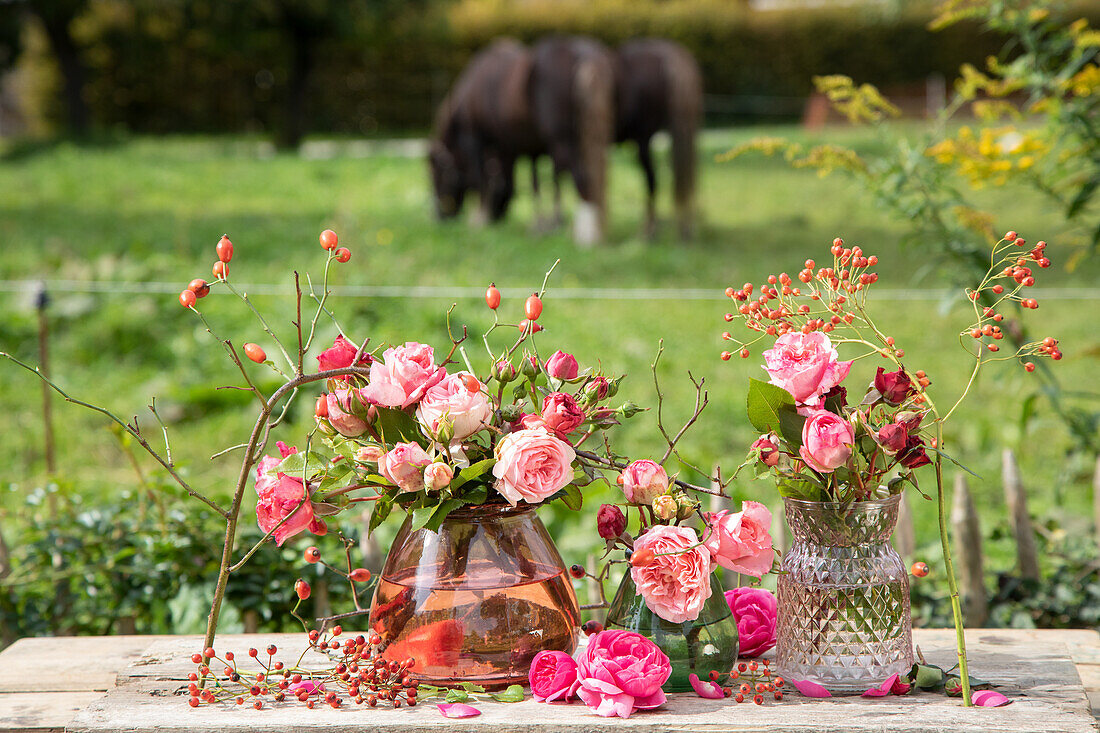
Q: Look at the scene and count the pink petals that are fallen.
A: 6